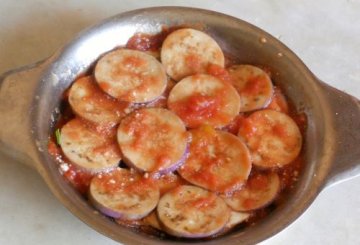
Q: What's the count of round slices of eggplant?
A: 12